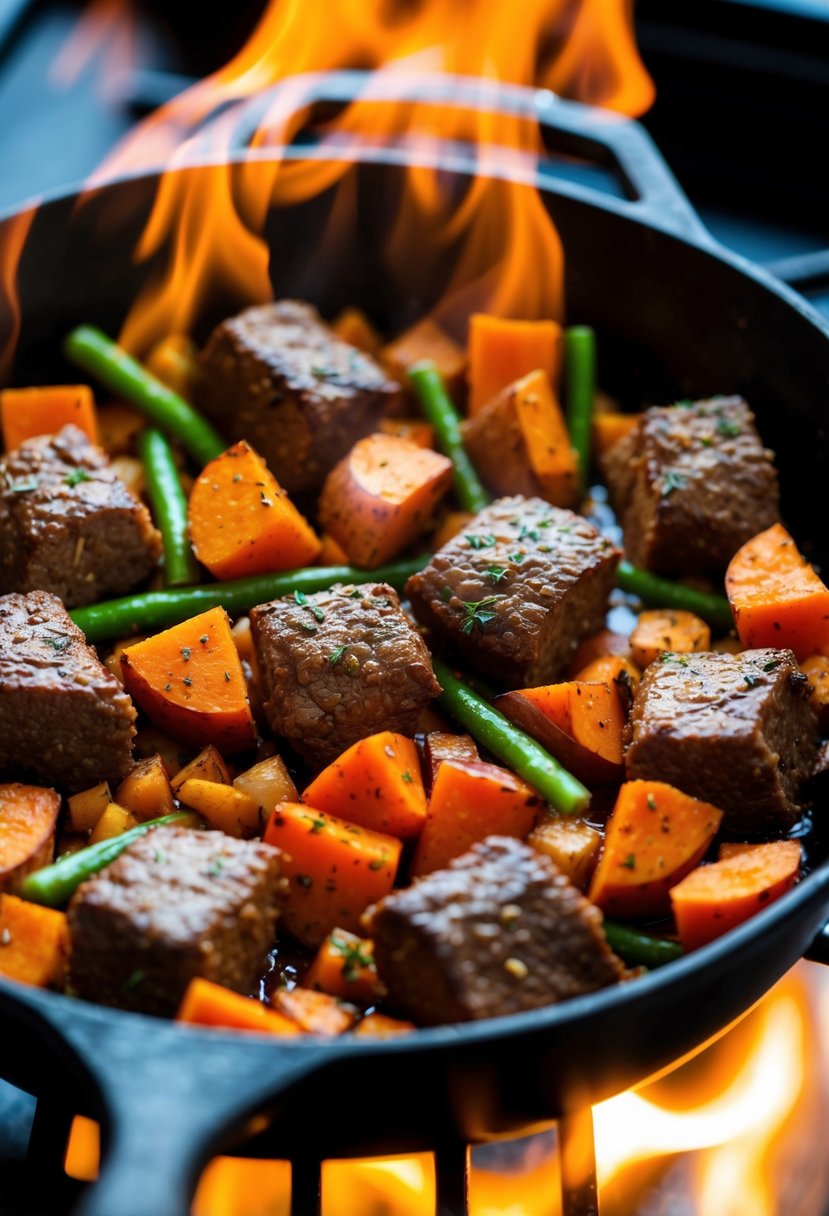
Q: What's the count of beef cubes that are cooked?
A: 9